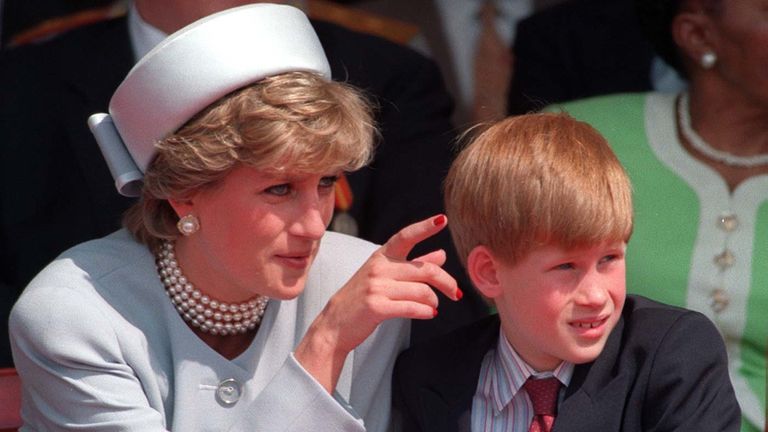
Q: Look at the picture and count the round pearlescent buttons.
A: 1